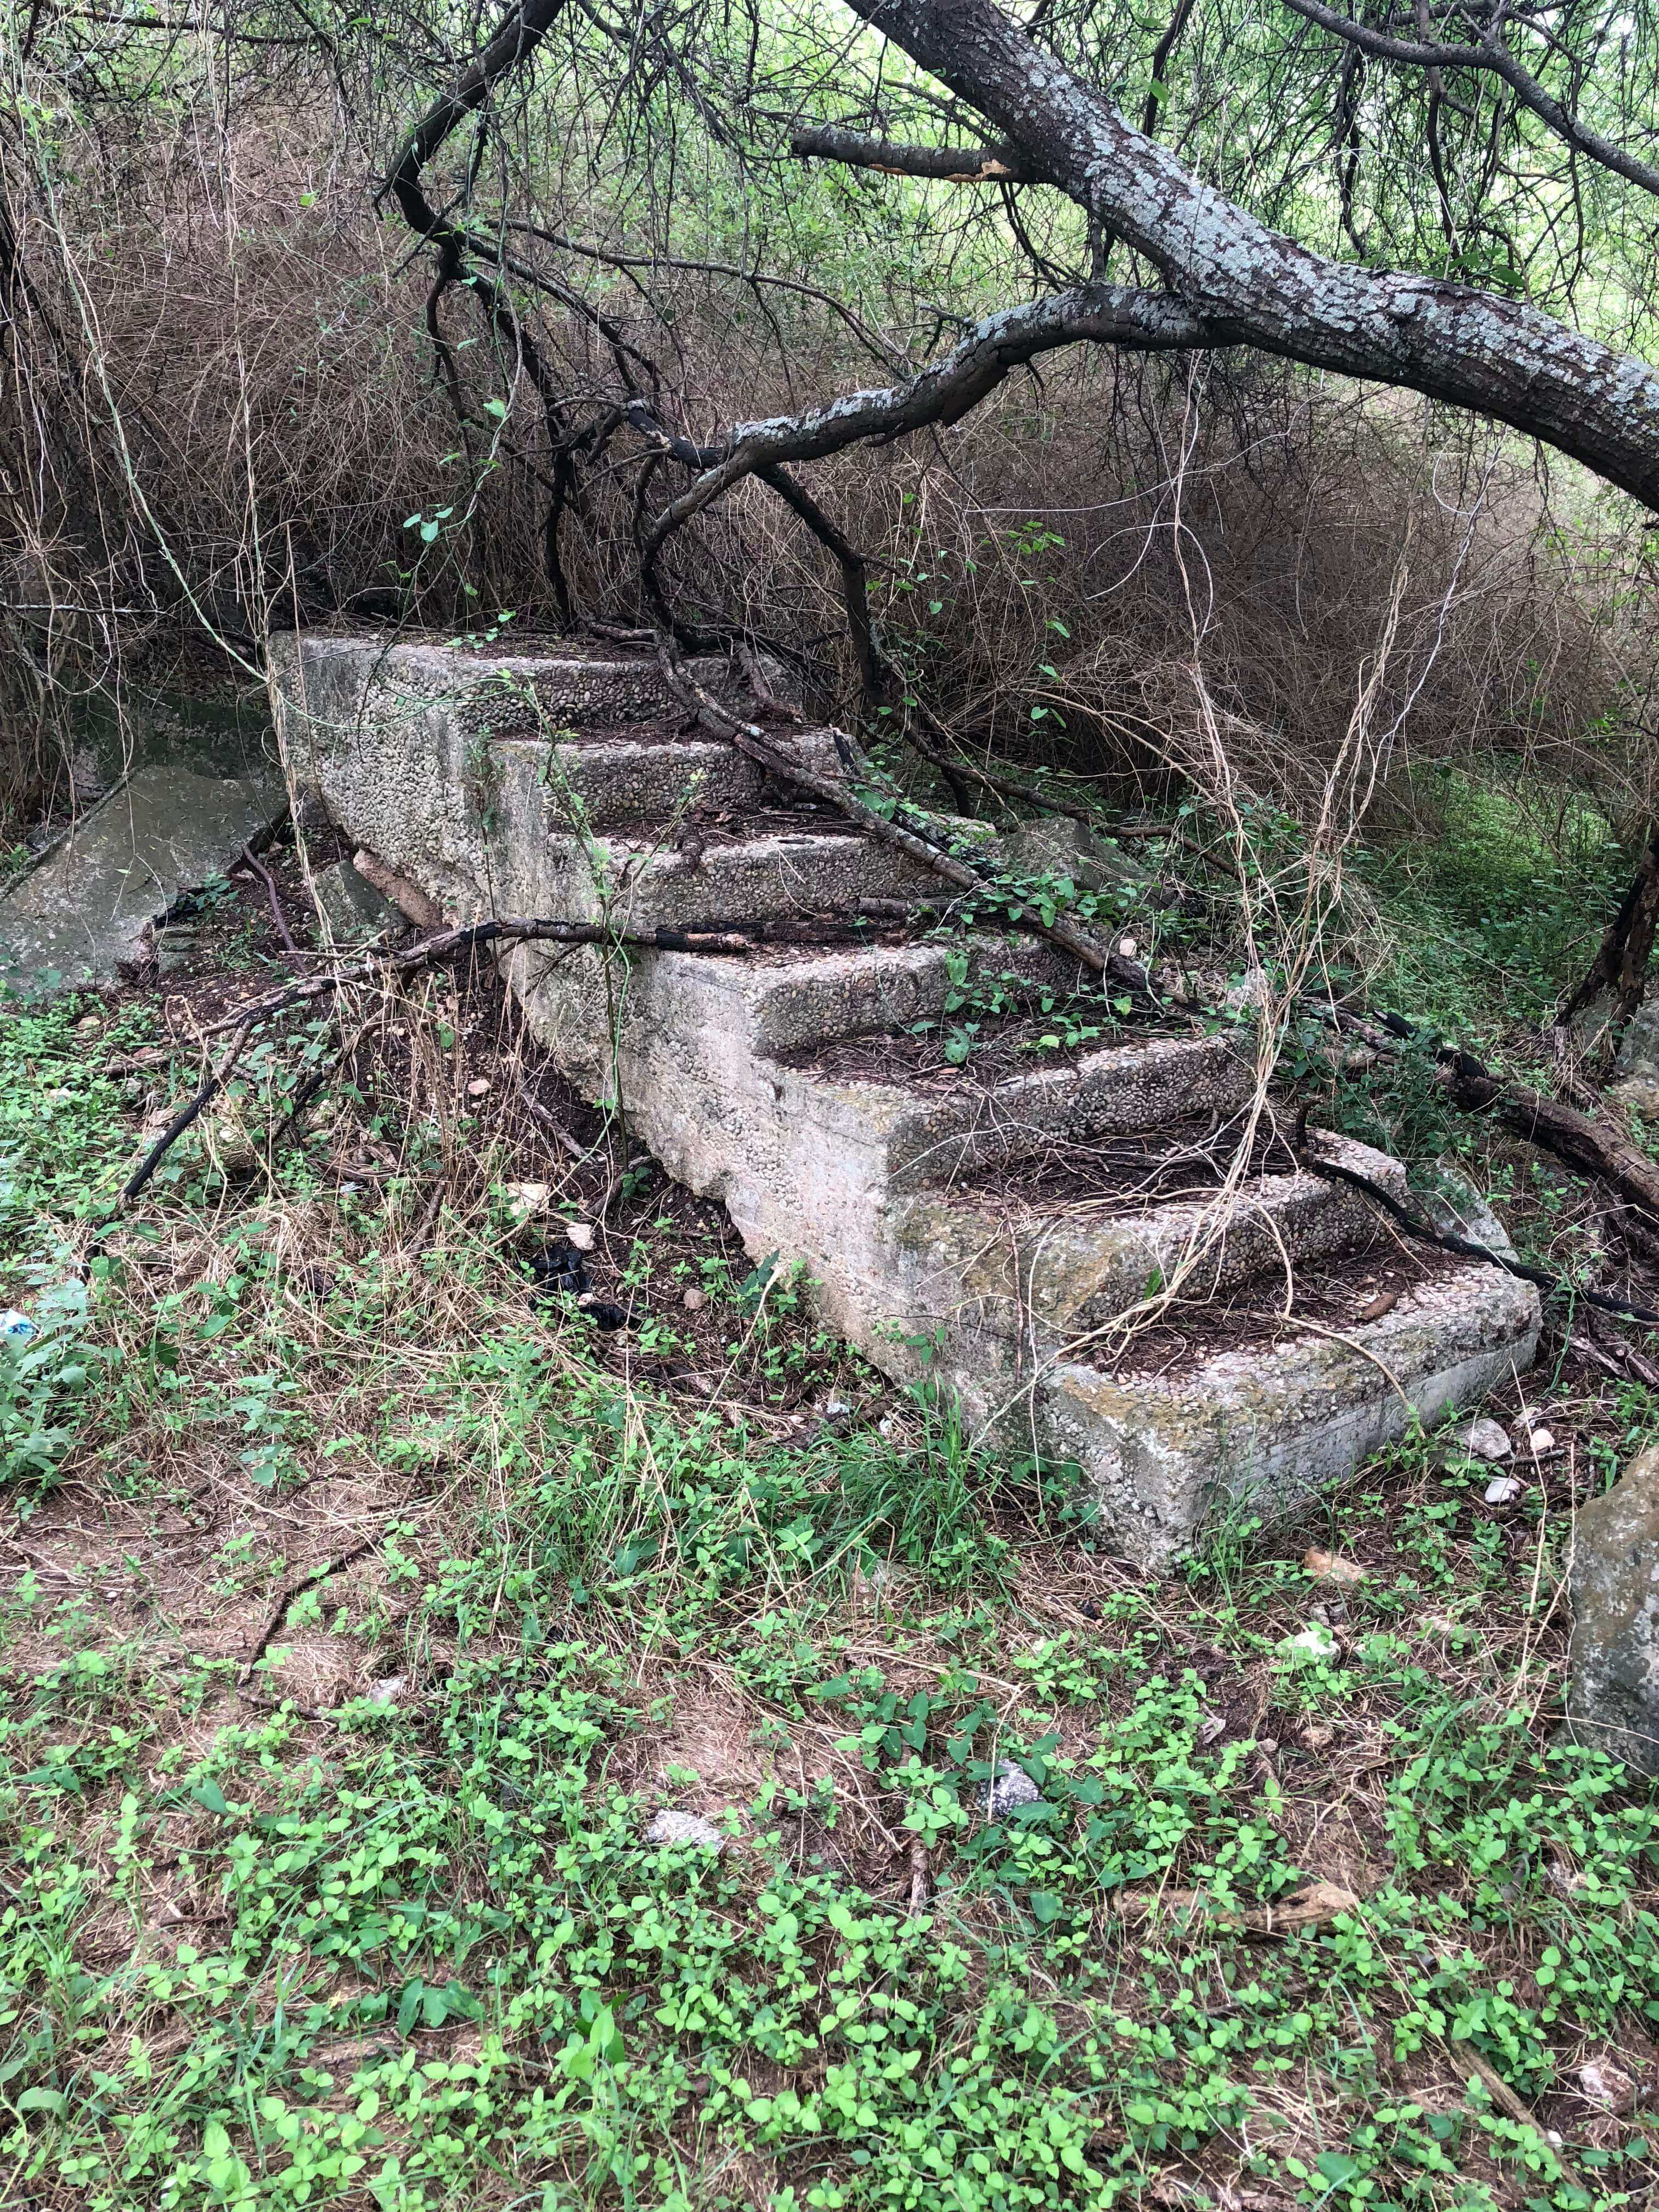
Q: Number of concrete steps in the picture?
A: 7